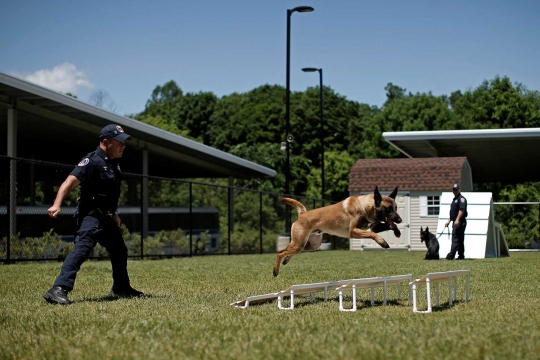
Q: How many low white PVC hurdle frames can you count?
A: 4